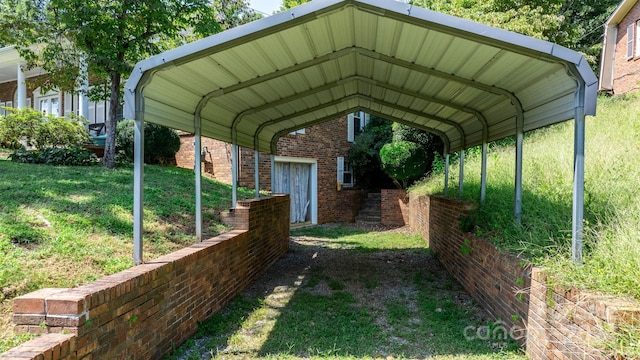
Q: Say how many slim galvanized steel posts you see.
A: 10